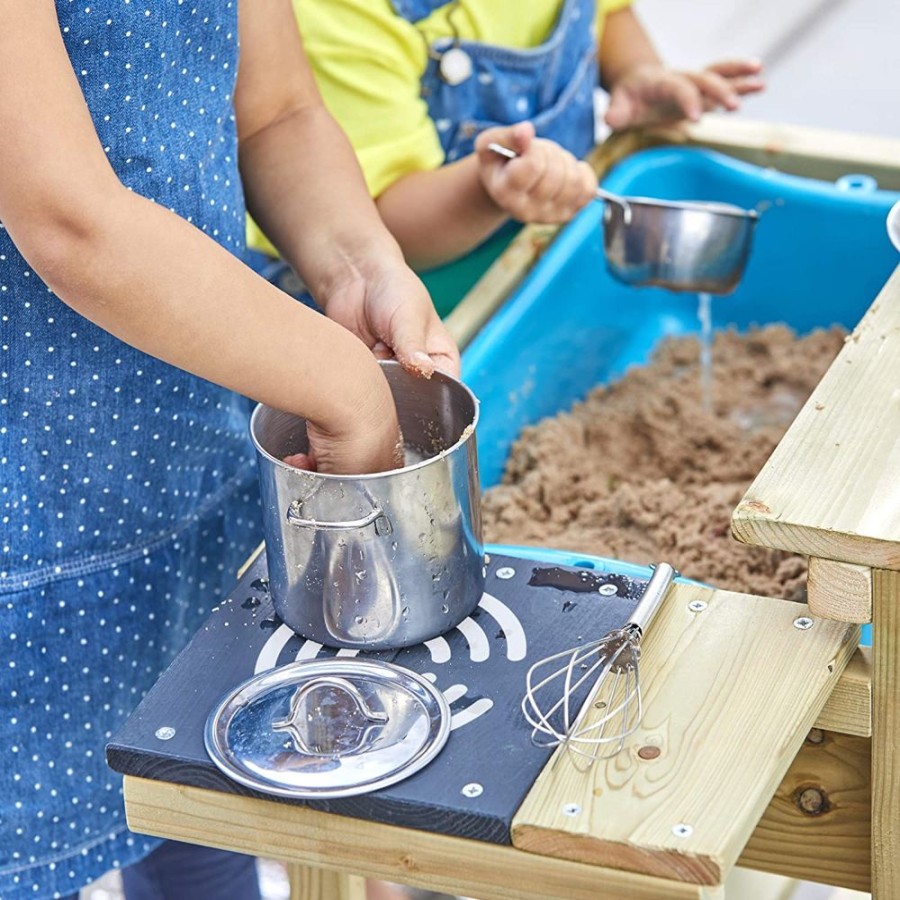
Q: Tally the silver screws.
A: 8